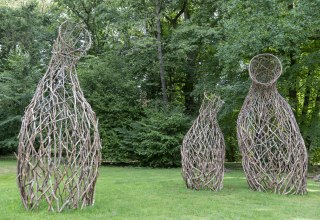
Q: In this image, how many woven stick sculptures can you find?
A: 3